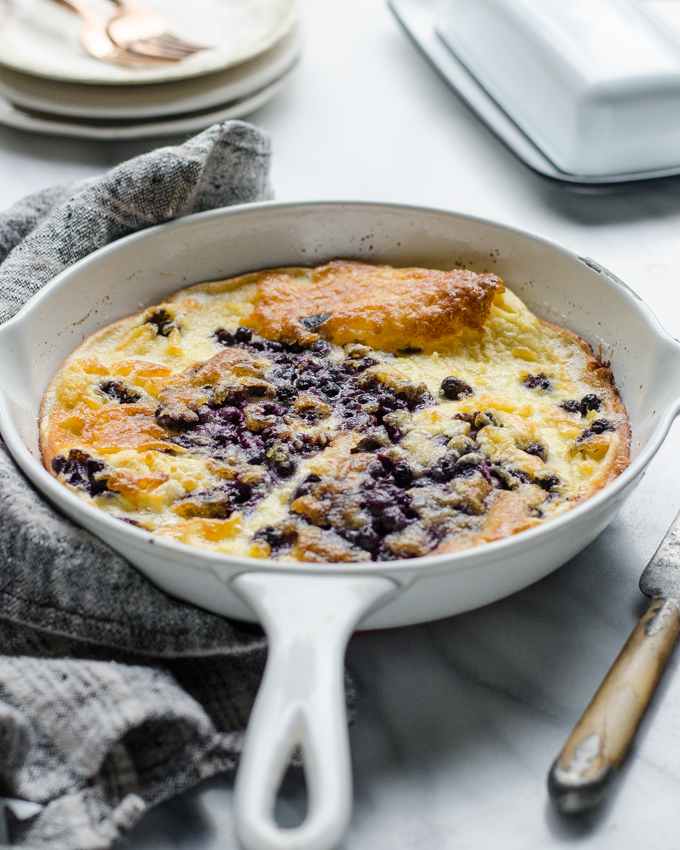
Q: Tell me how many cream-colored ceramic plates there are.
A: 3